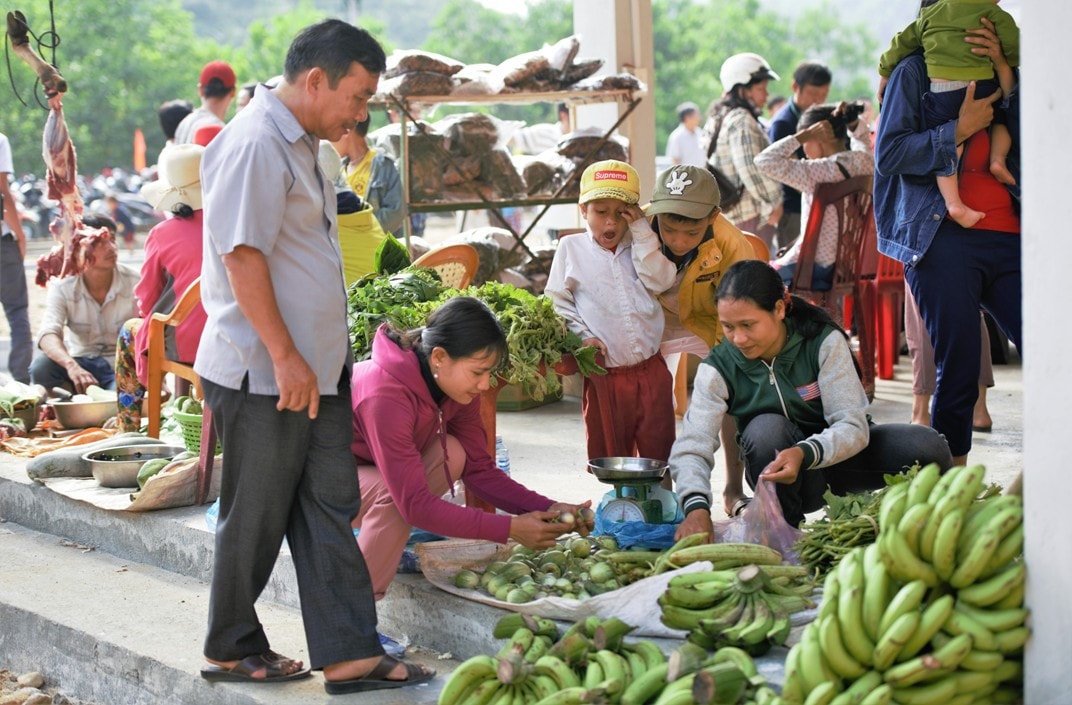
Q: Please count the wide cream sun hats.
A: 1